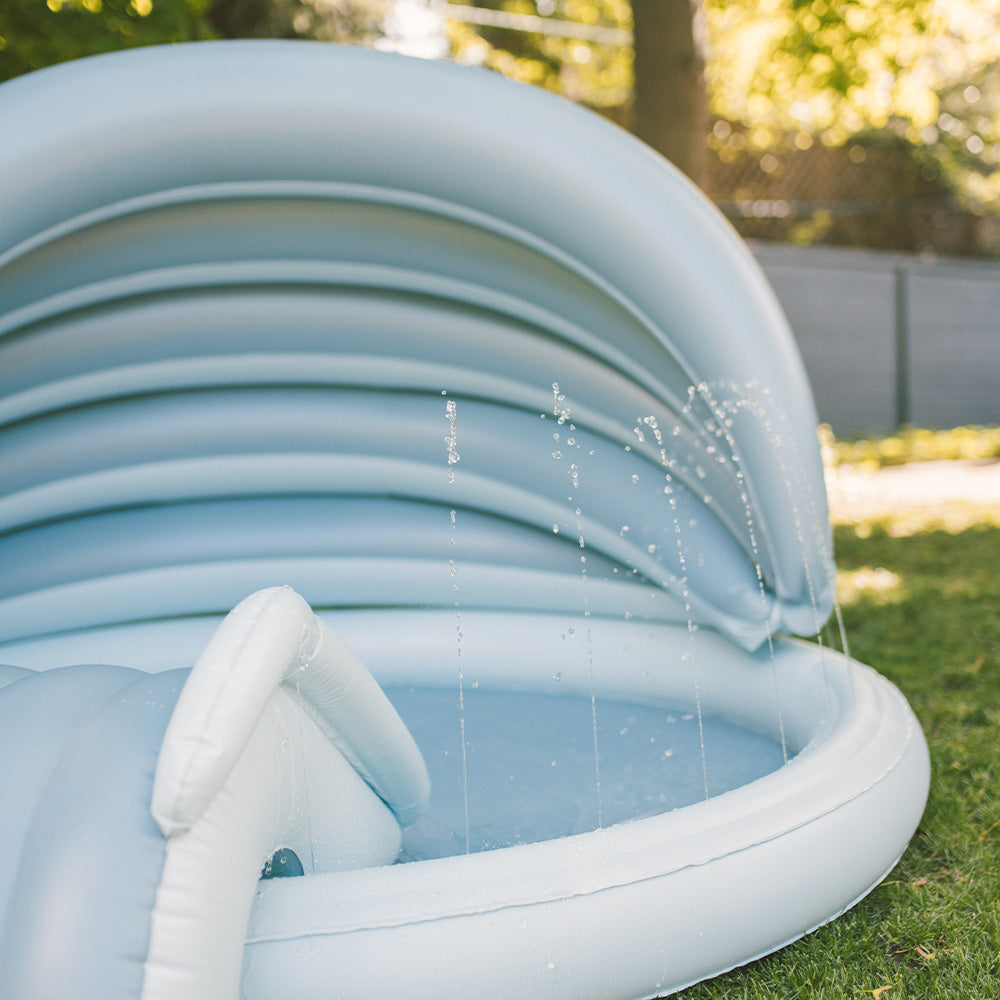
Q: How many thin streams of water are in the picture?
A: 6